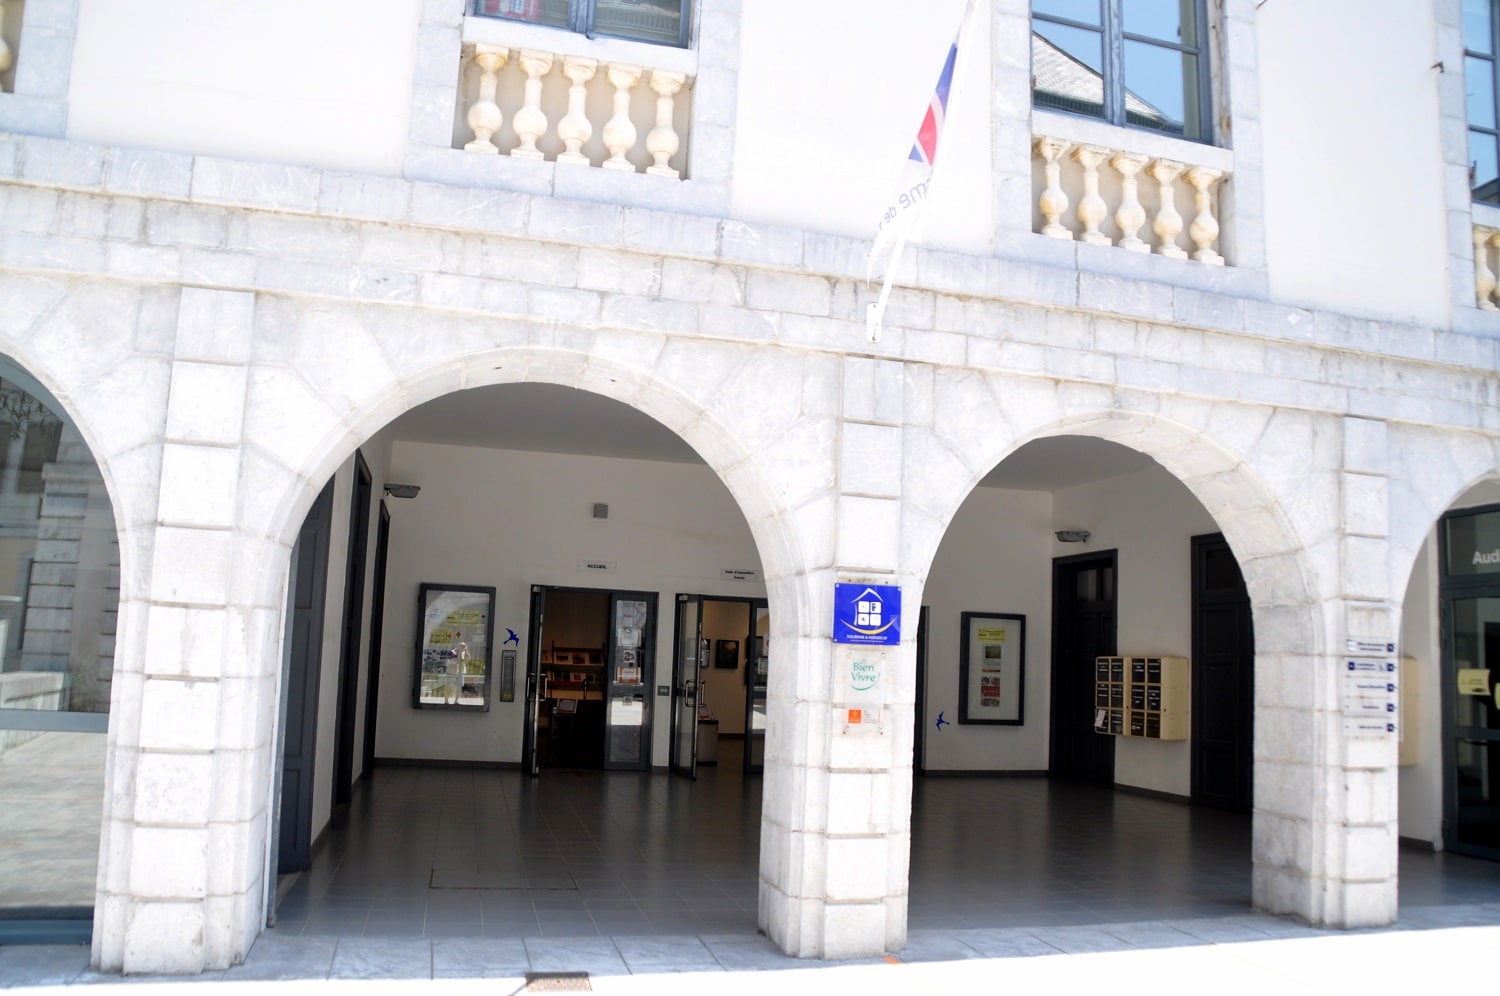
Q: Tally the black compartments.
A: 12